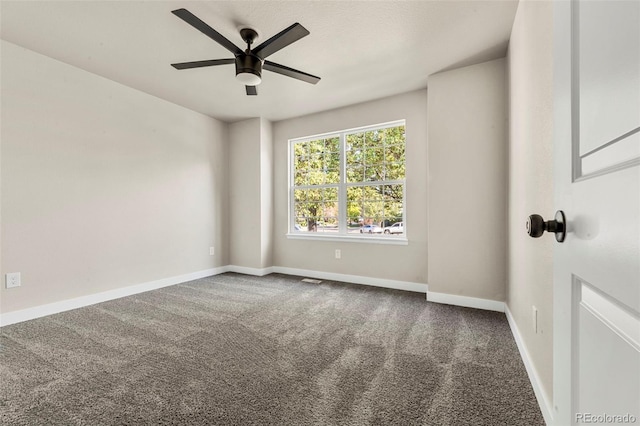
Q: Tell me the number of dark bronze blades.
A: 5